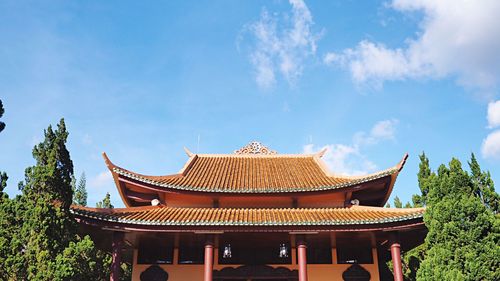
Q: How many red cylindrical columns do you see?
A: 4